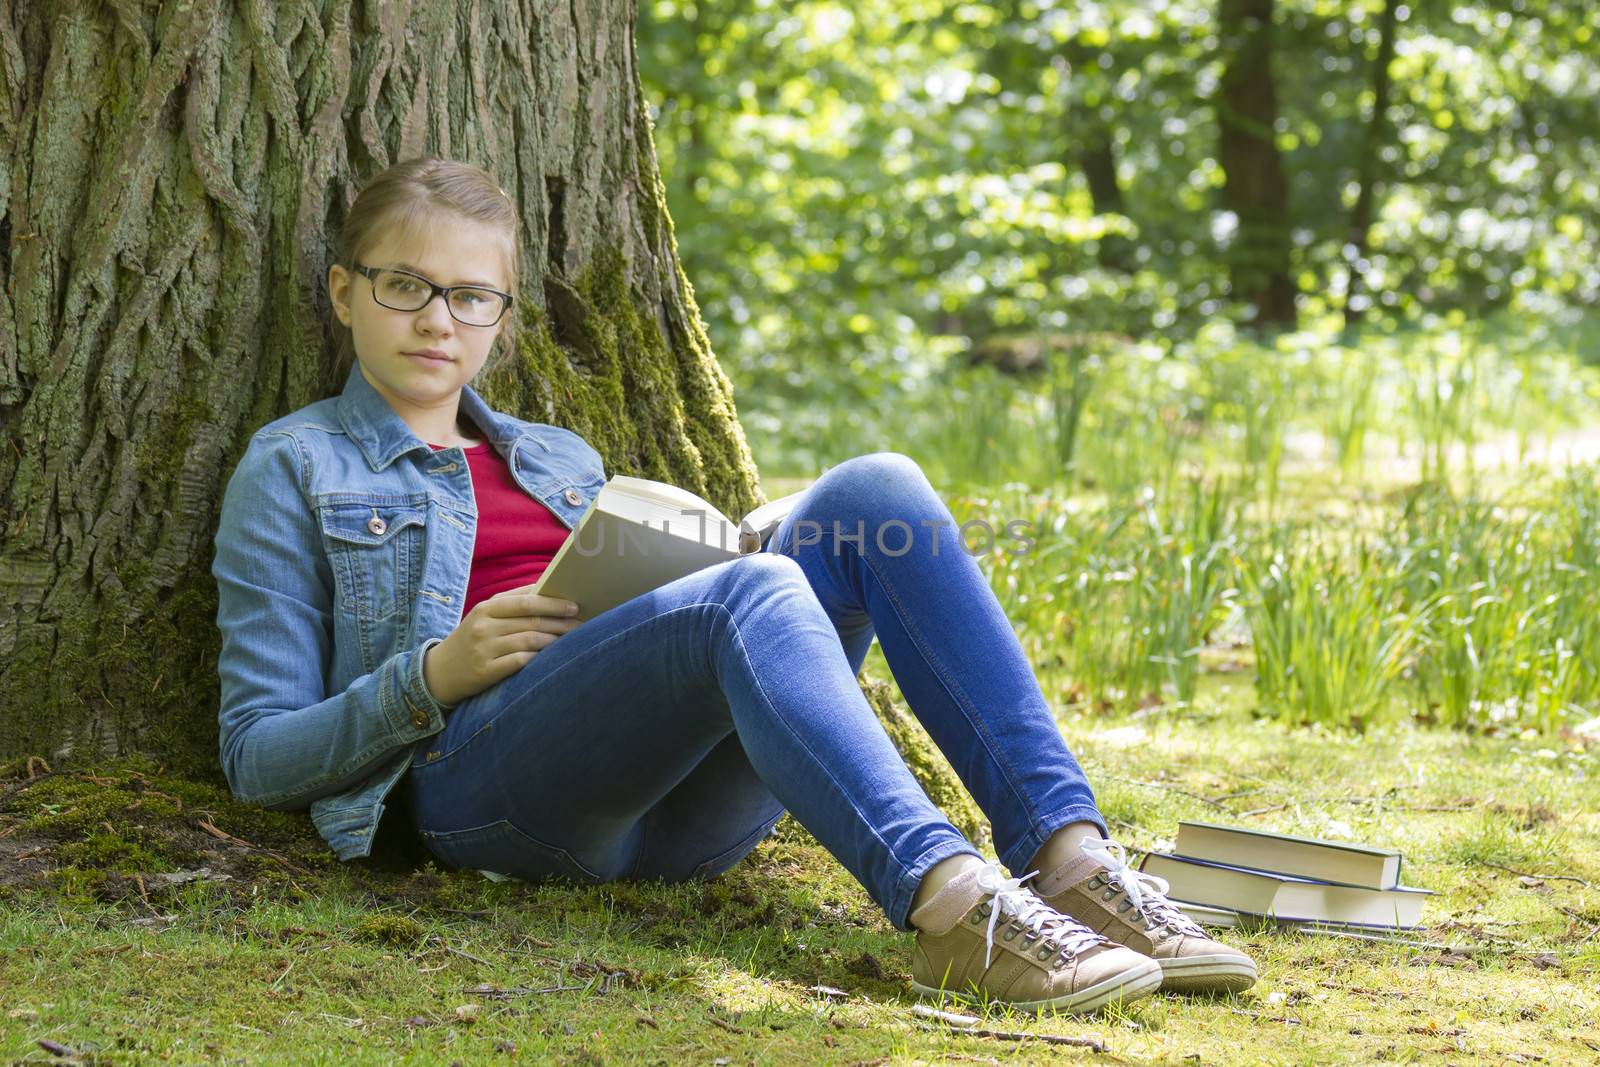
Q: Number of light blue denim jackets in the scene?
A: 1